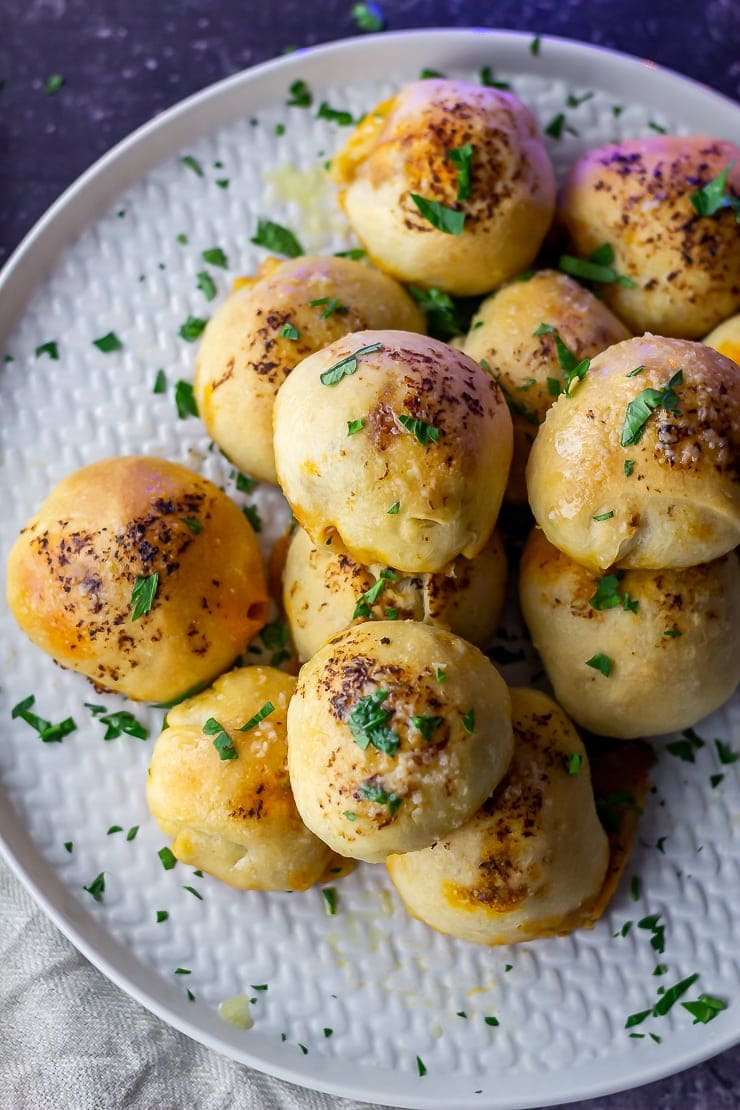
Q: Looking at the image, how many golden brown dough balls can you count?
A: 13